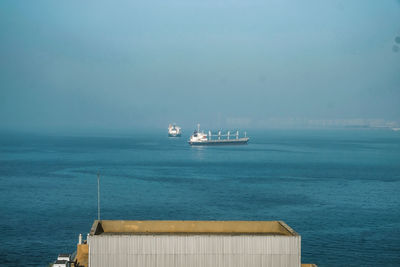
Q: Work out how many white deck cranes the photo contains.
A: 4